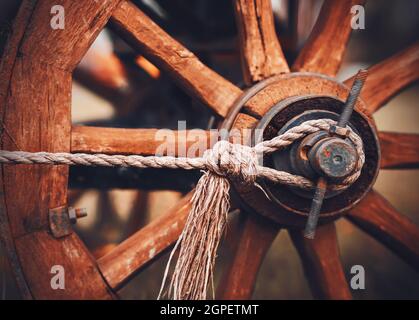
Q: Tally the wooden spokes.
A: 10